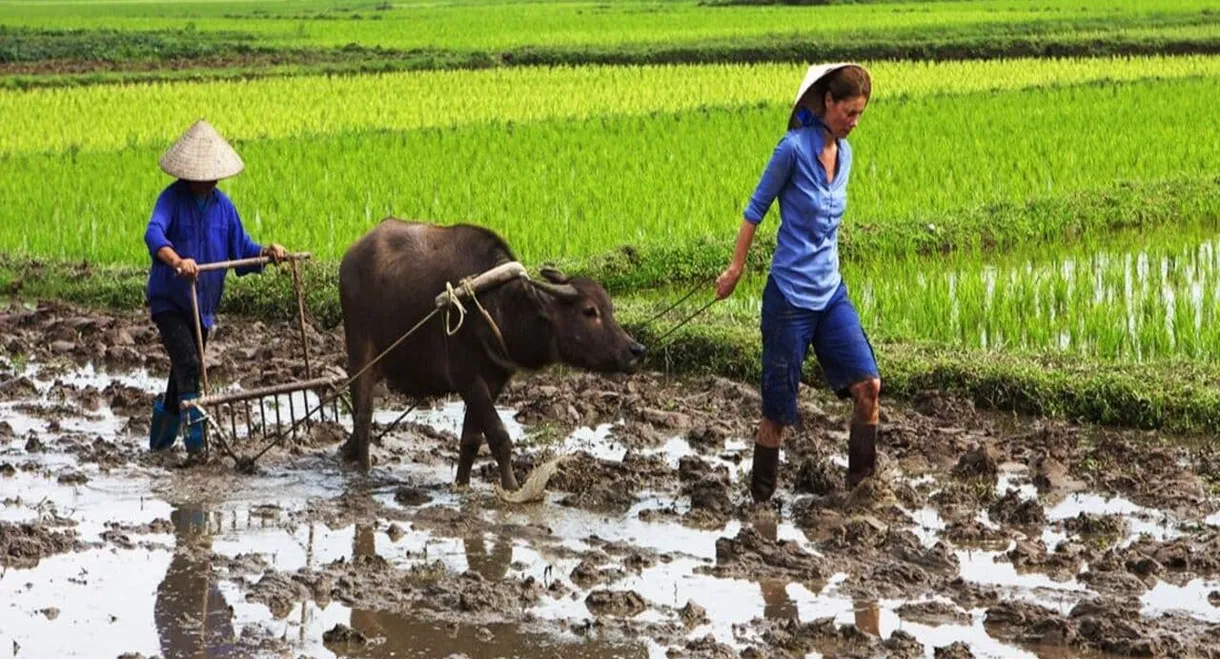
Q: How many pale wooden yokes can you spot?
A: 1